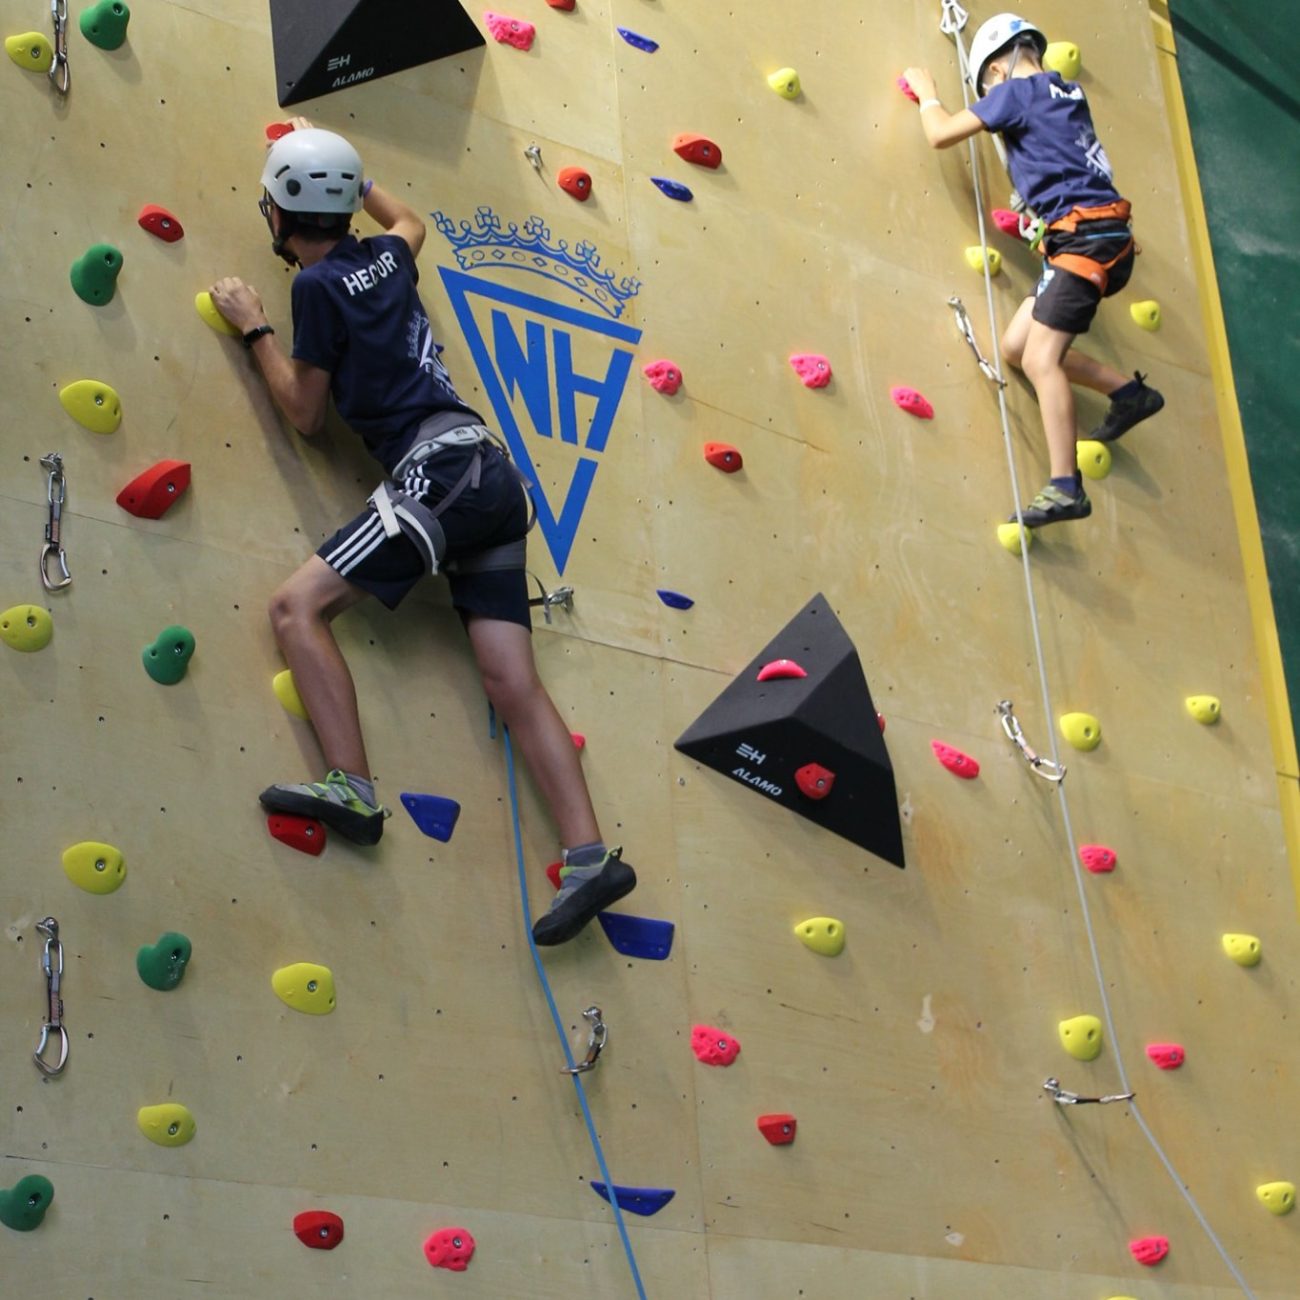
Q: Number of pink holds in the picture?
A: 14